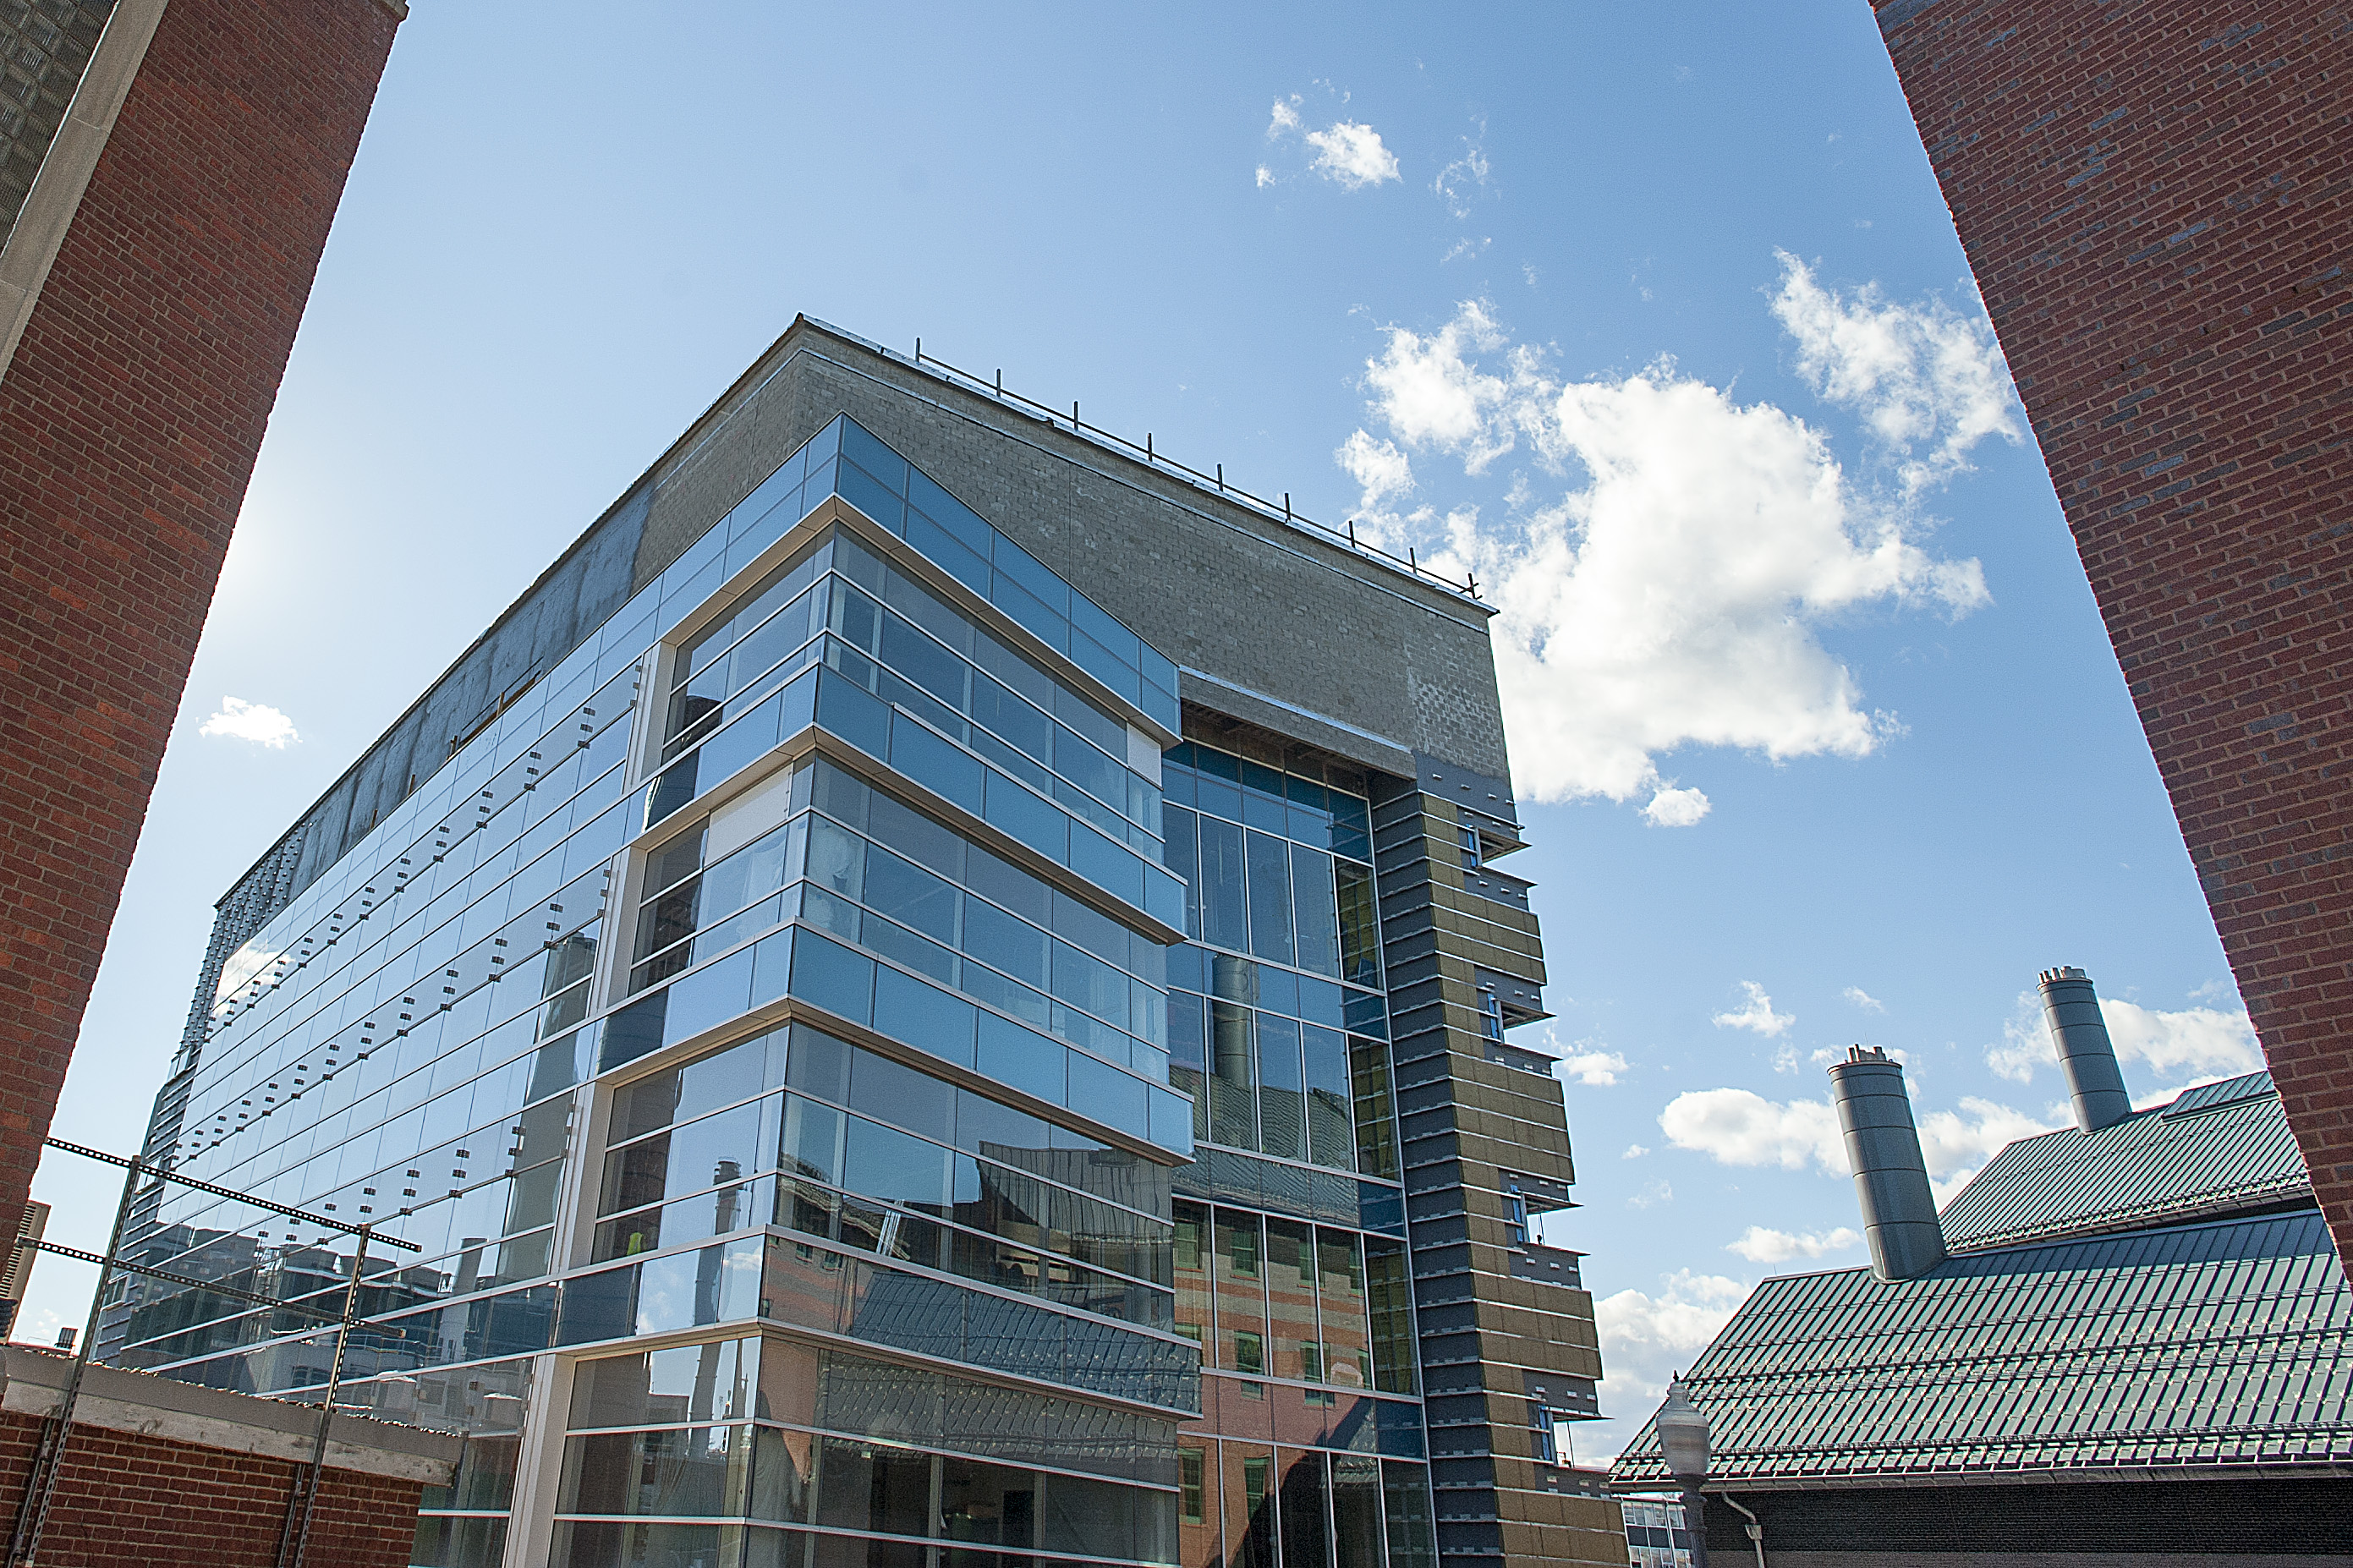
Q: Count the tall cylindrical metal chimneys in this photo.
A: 2